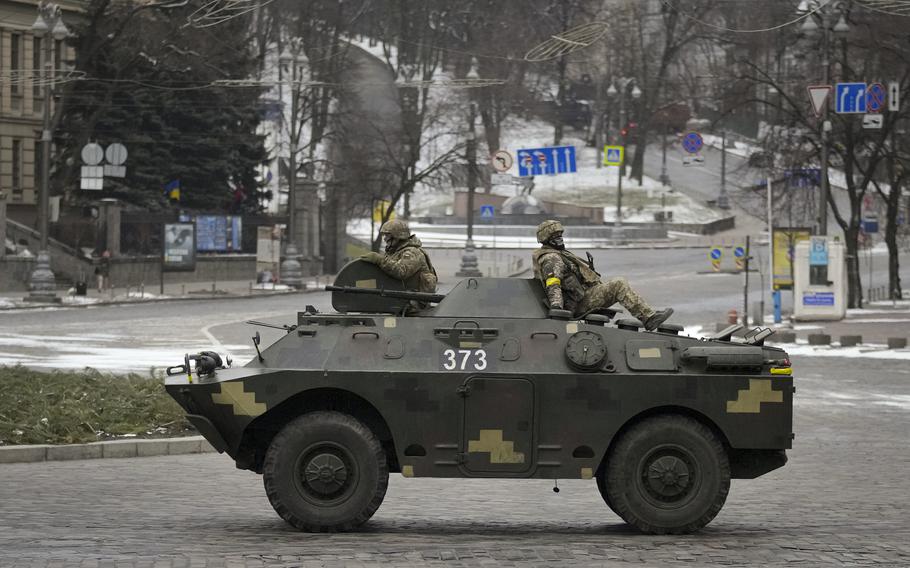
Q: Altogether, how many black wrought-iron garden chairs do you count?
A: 0